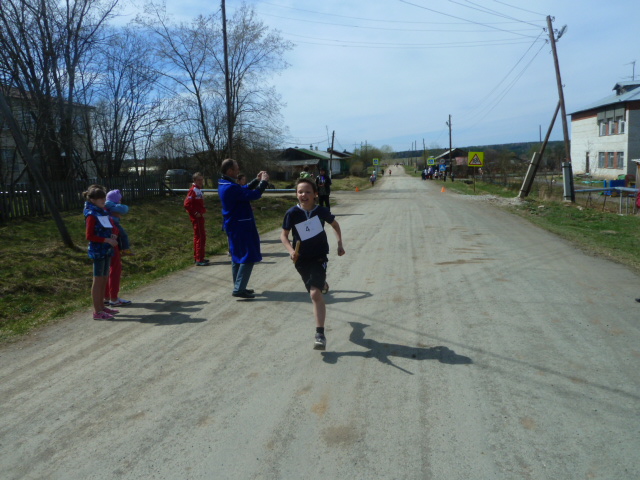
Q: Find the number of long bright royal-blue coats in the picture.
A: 1